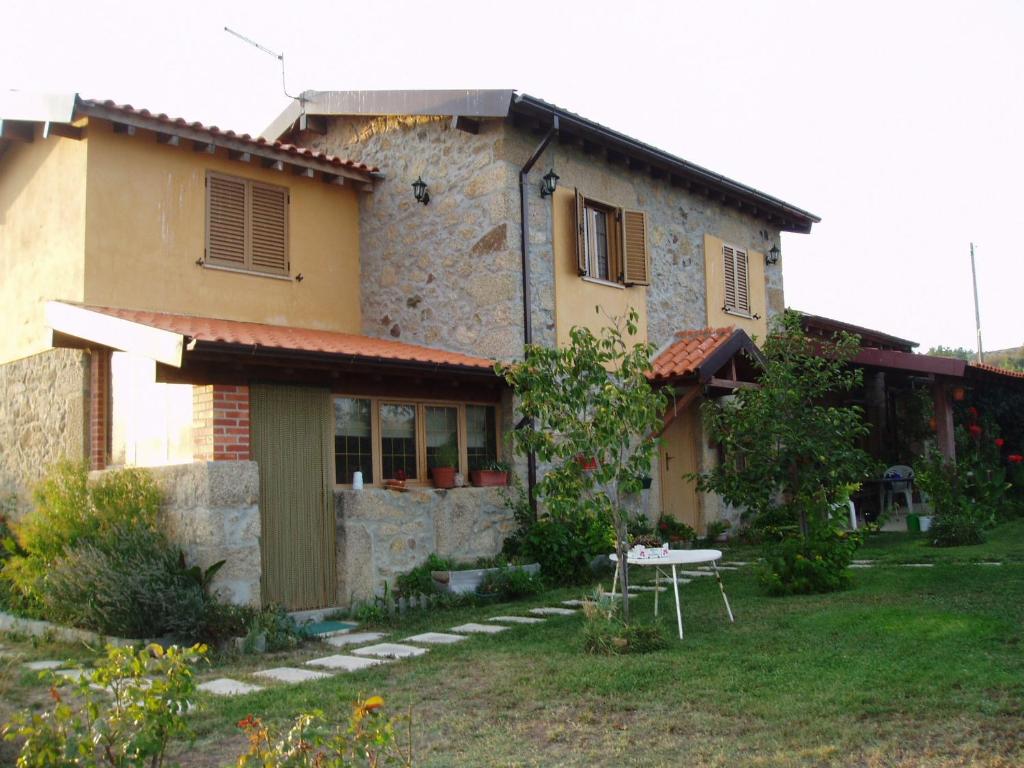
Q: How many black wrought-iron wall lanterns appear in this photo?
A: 3